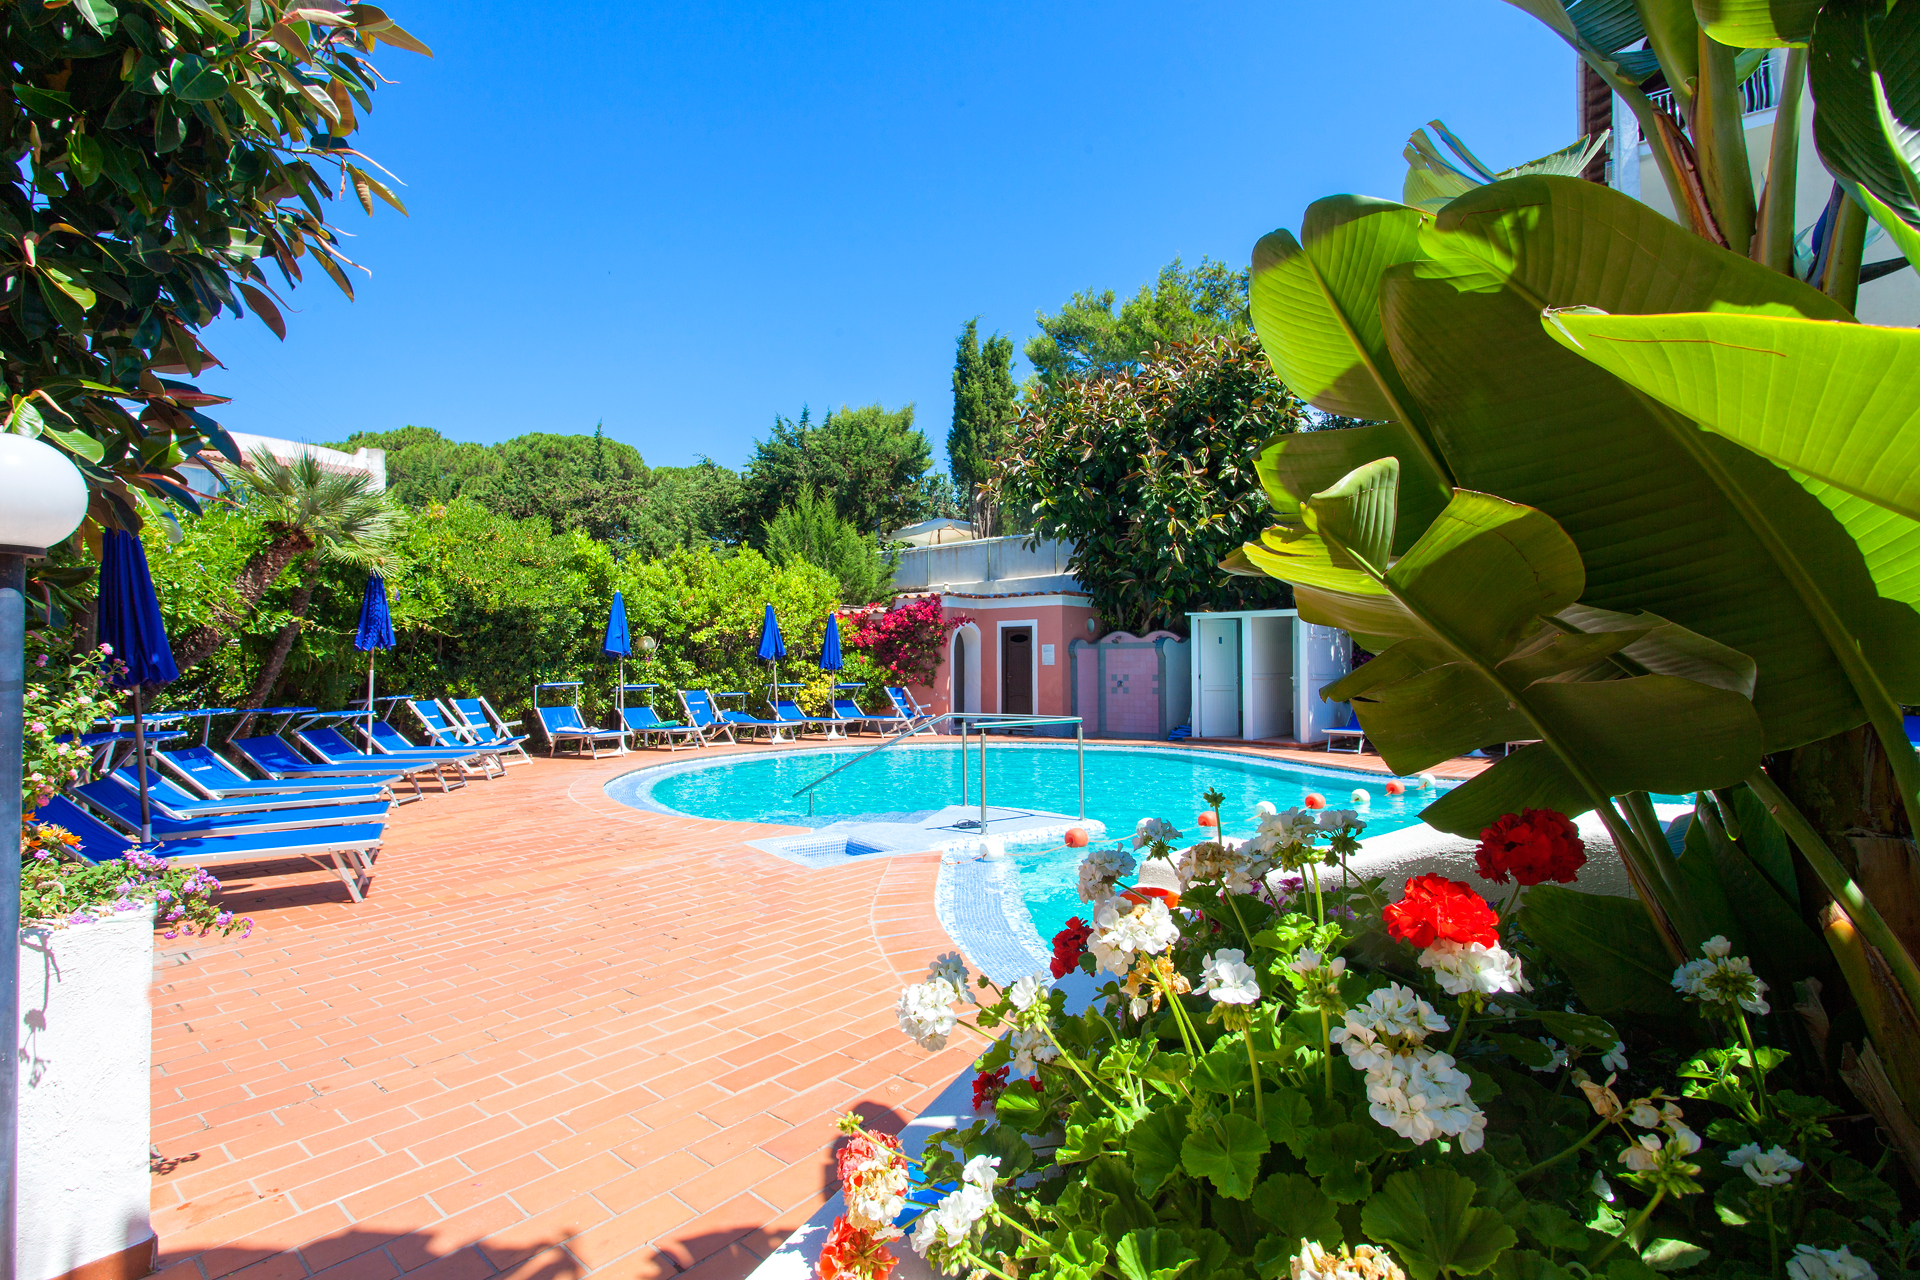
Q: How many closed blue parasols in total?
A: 5